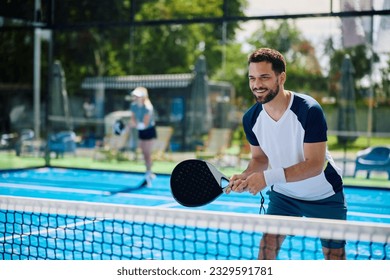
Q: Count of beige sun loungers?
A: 3